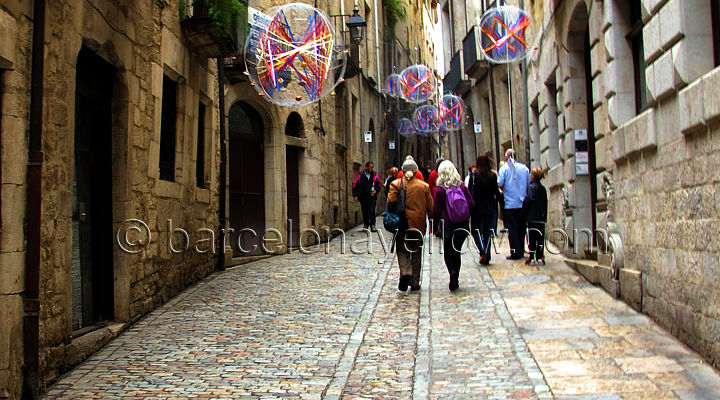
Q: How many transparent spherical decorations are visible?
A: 7